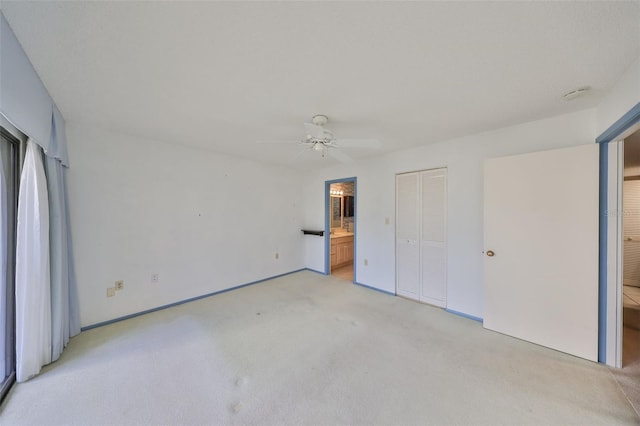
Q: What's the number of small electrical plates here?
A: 6